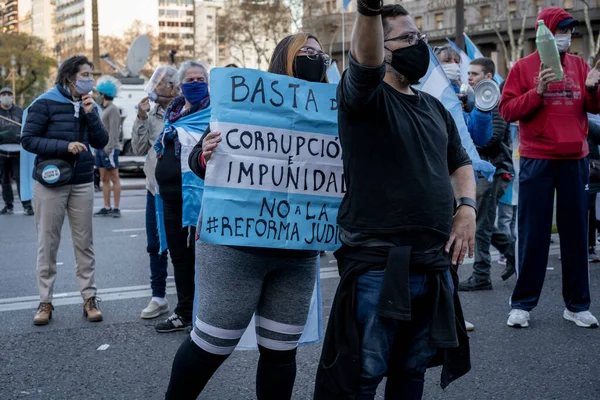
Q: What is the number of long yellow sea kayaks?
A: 0